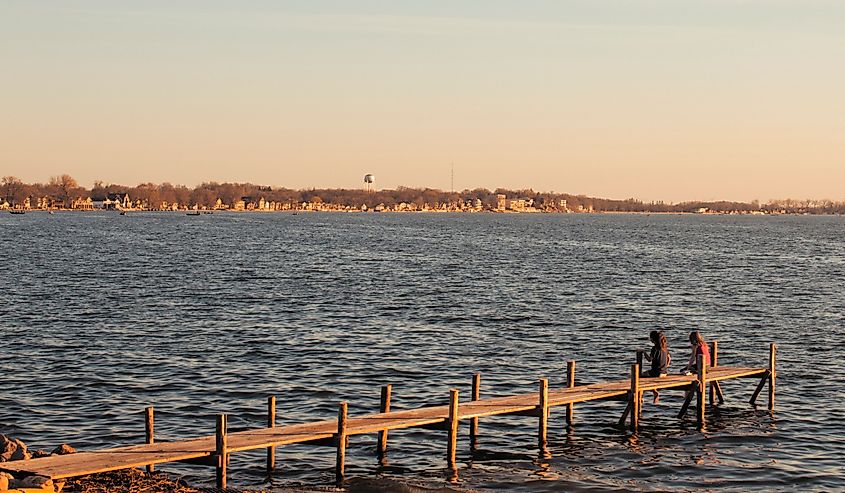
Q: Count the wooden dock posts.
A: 14